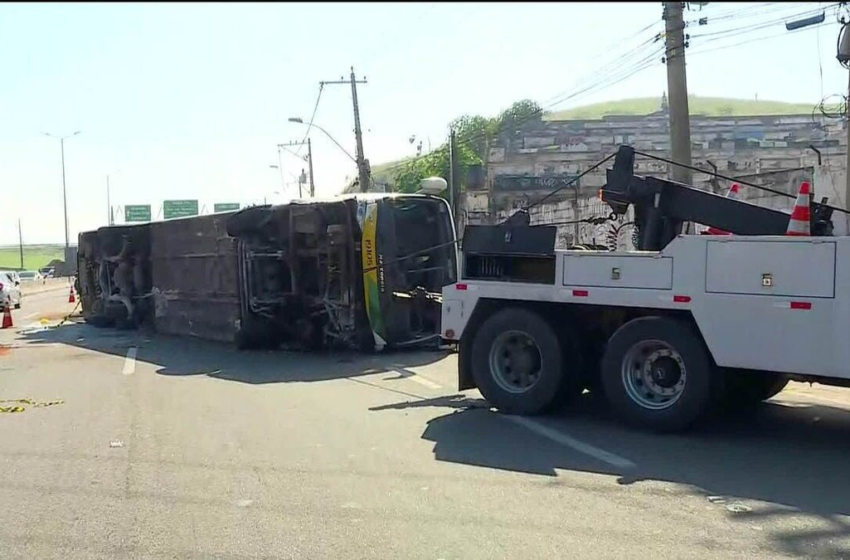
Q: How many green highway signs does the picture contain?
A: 3